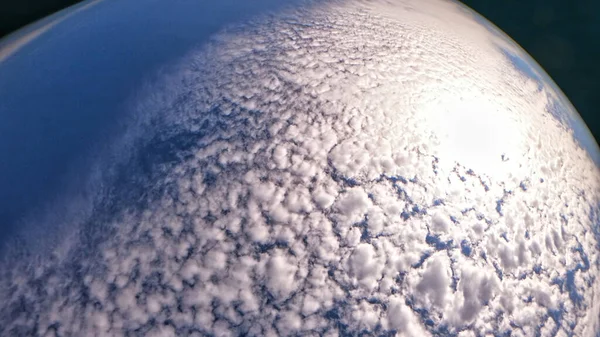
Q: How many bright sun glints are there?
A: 1